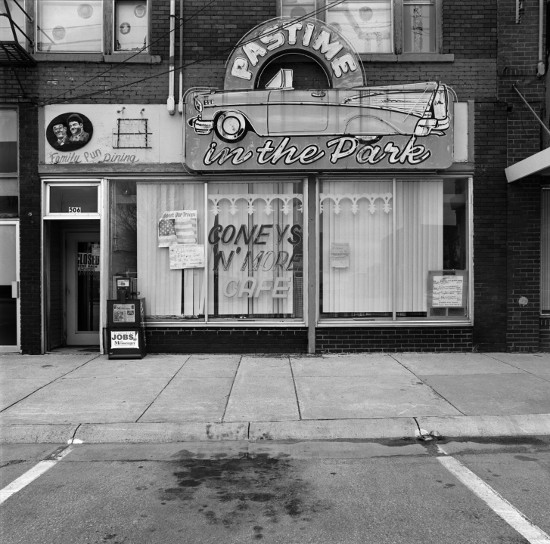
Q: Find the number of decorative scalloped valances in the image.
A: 2